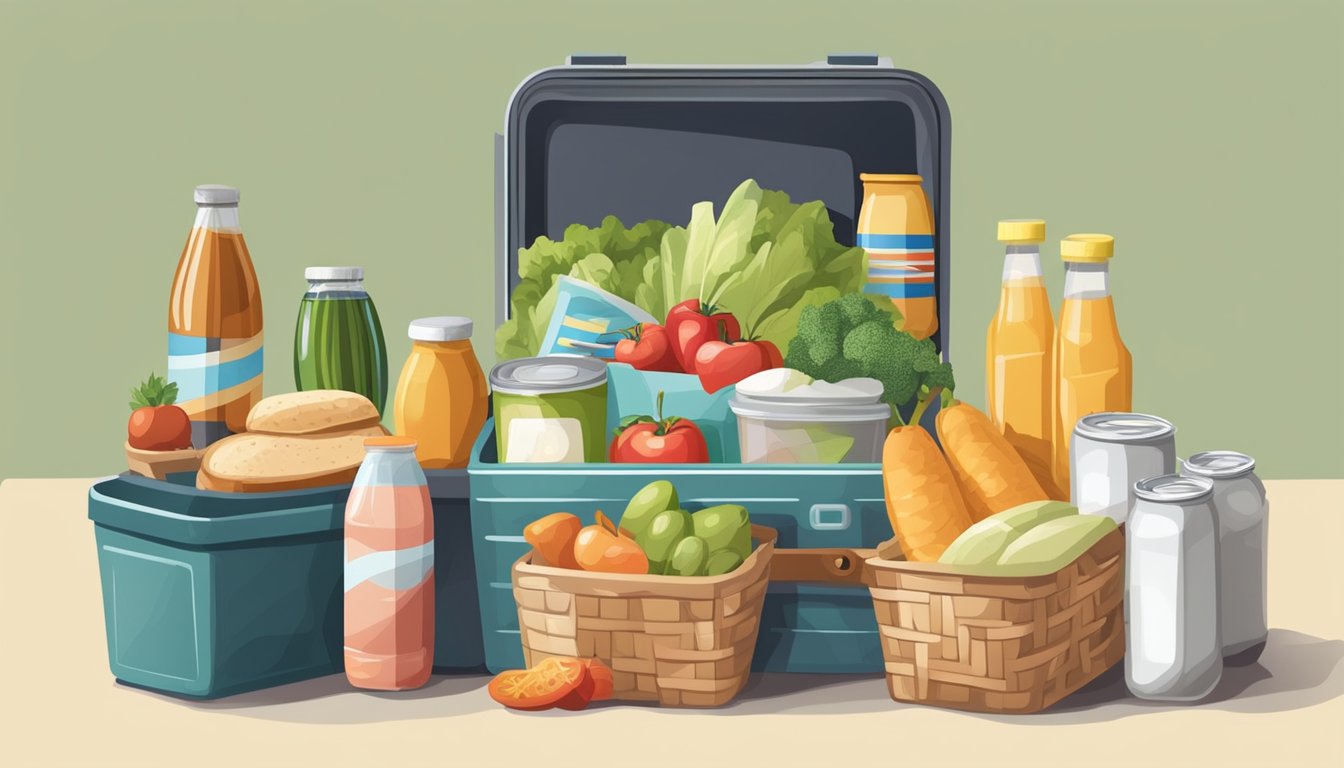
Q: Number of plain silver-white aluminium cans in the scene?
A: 3